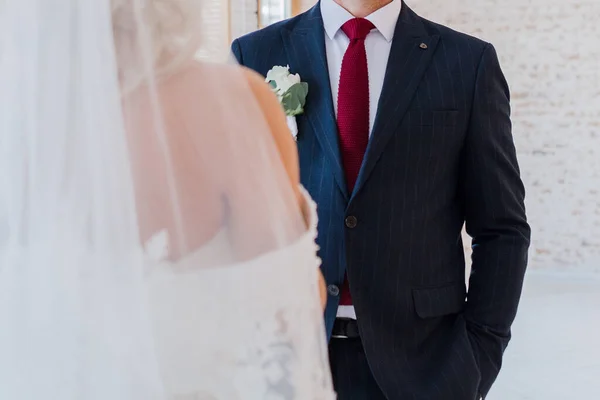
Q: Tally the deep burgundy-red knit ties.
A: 1